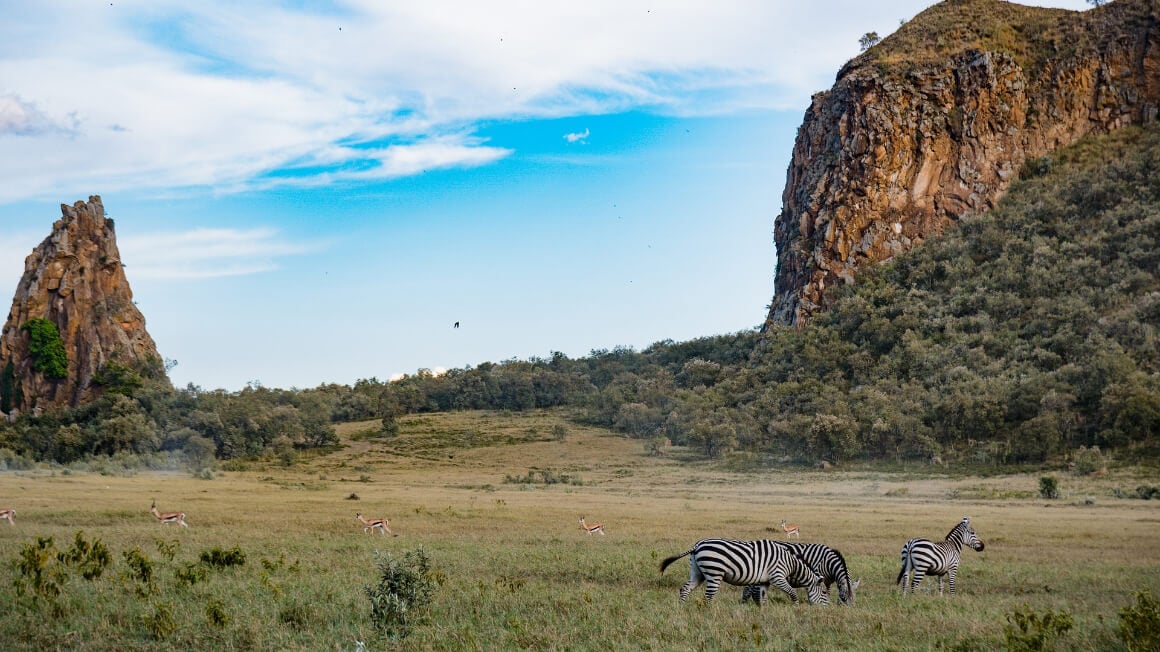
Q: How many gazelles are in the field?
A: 5